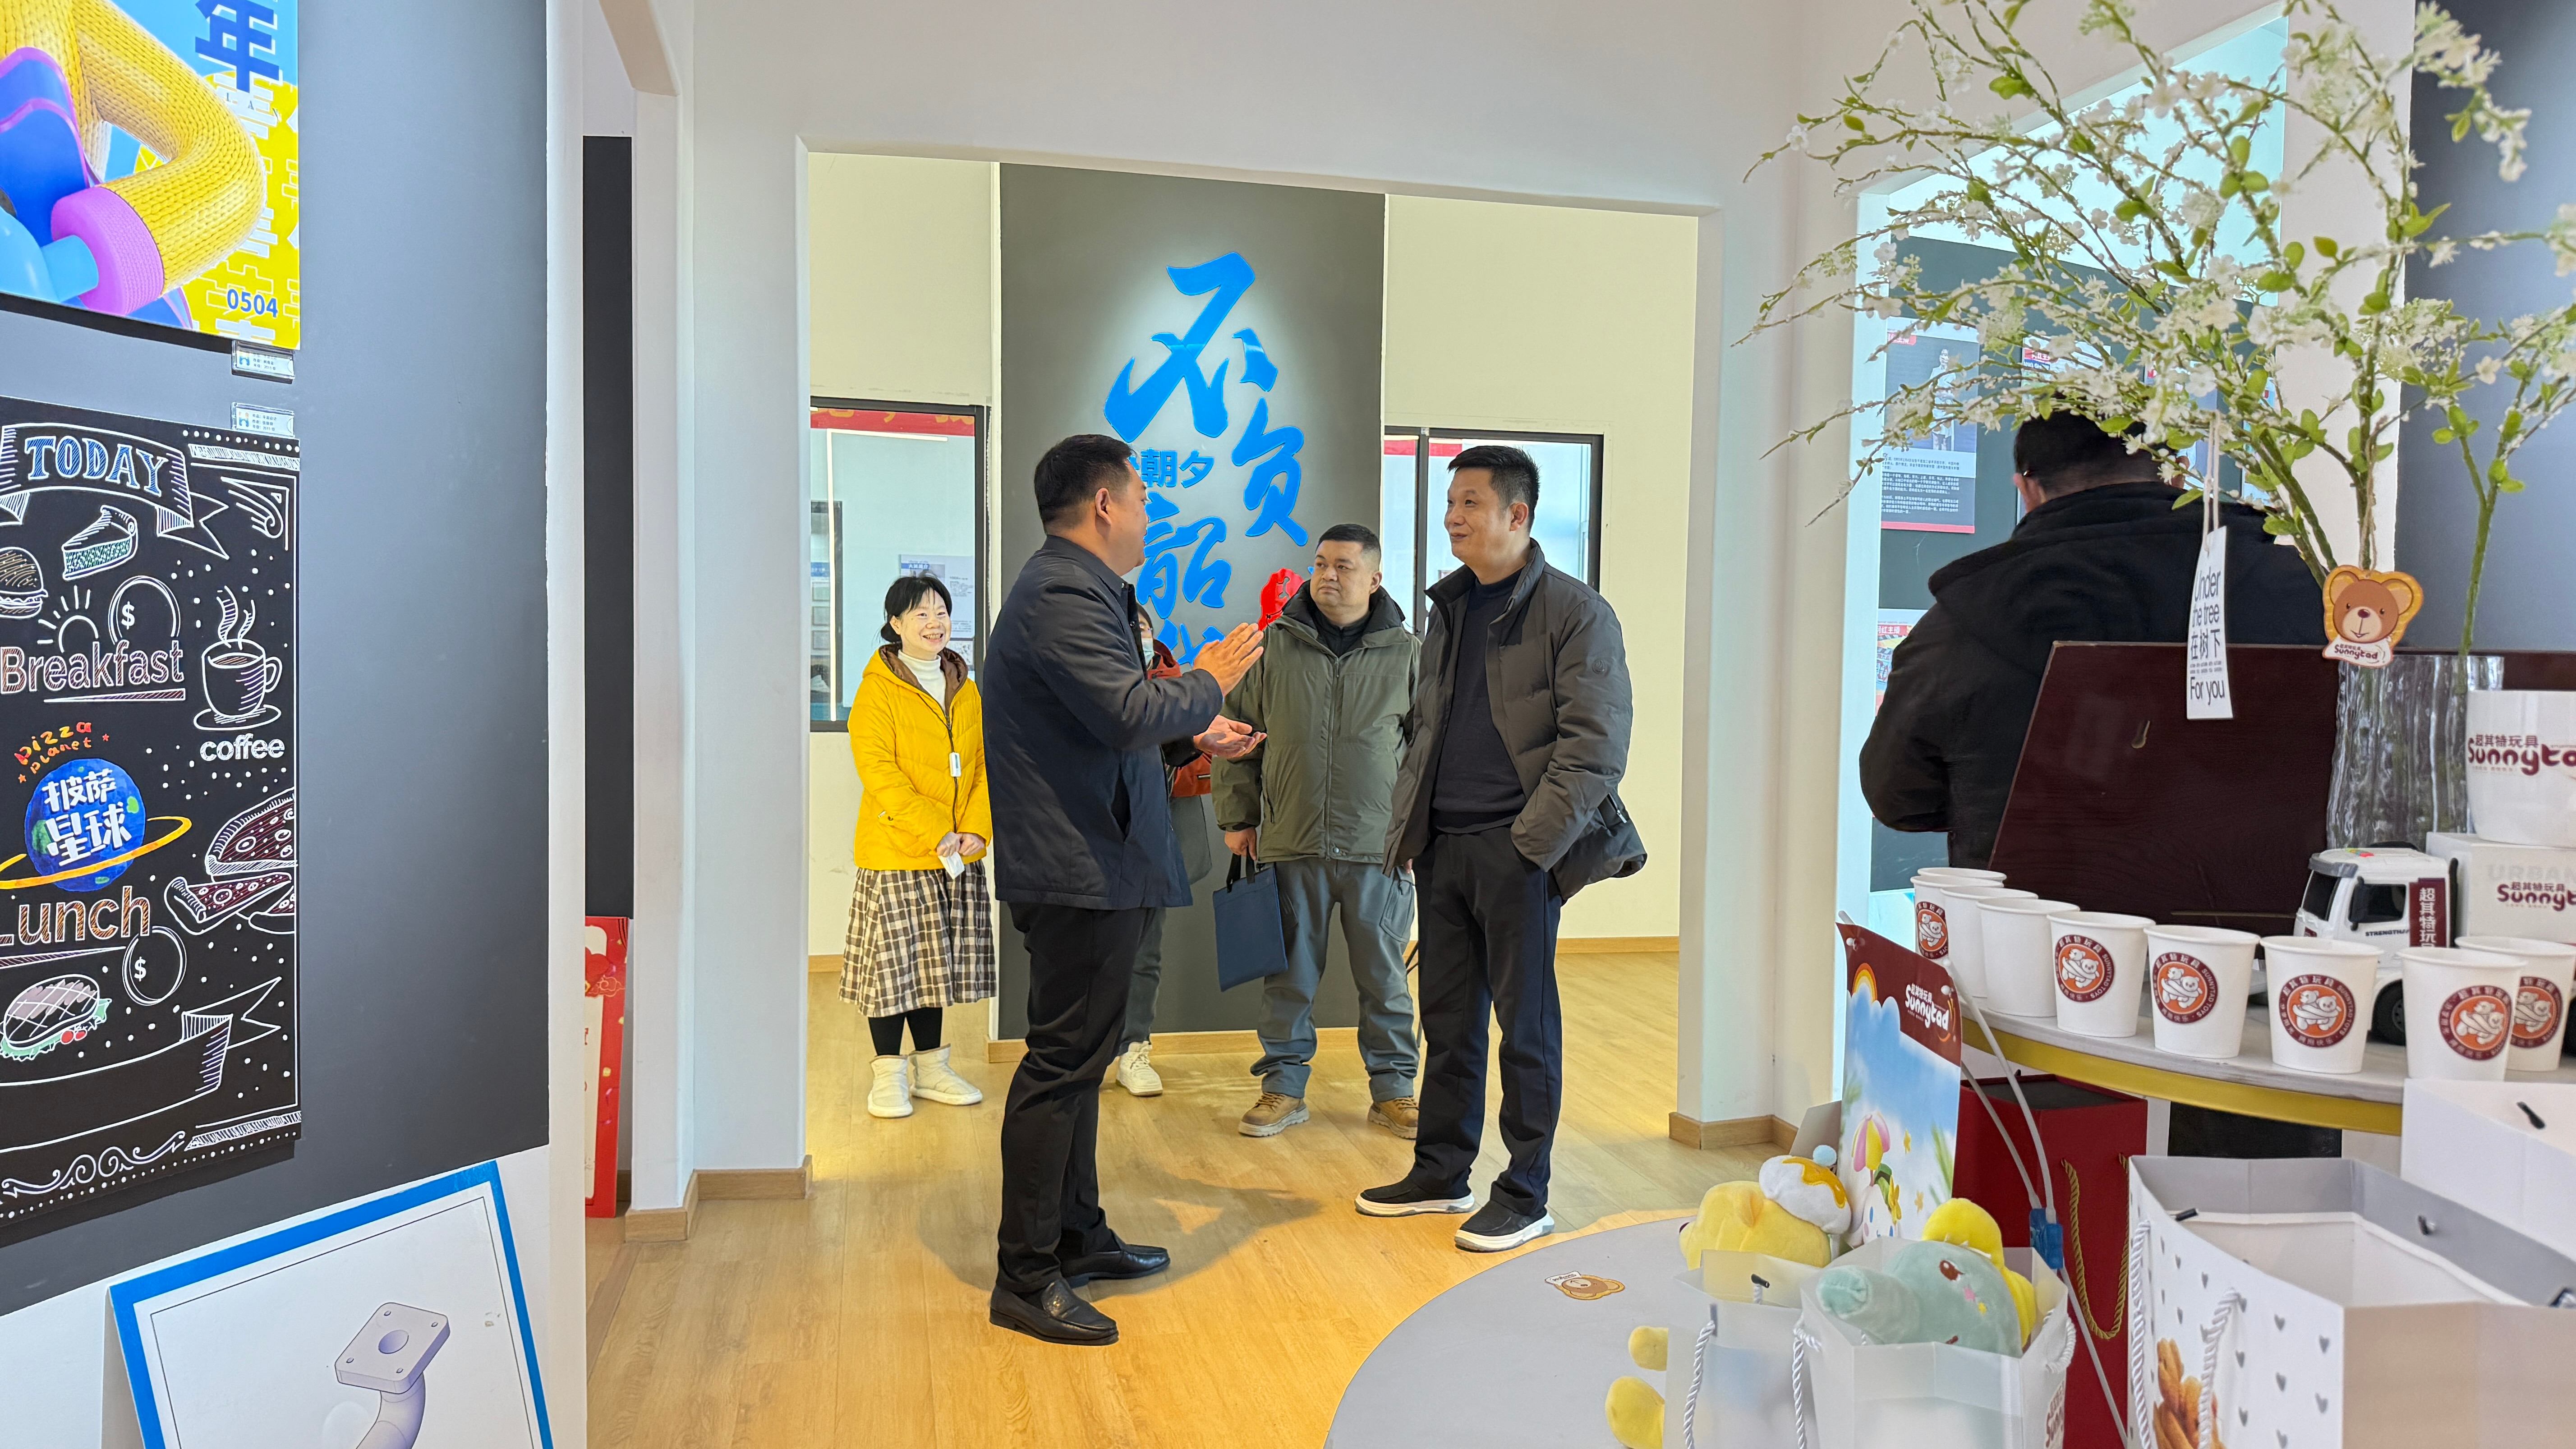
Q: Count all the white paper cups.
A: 9